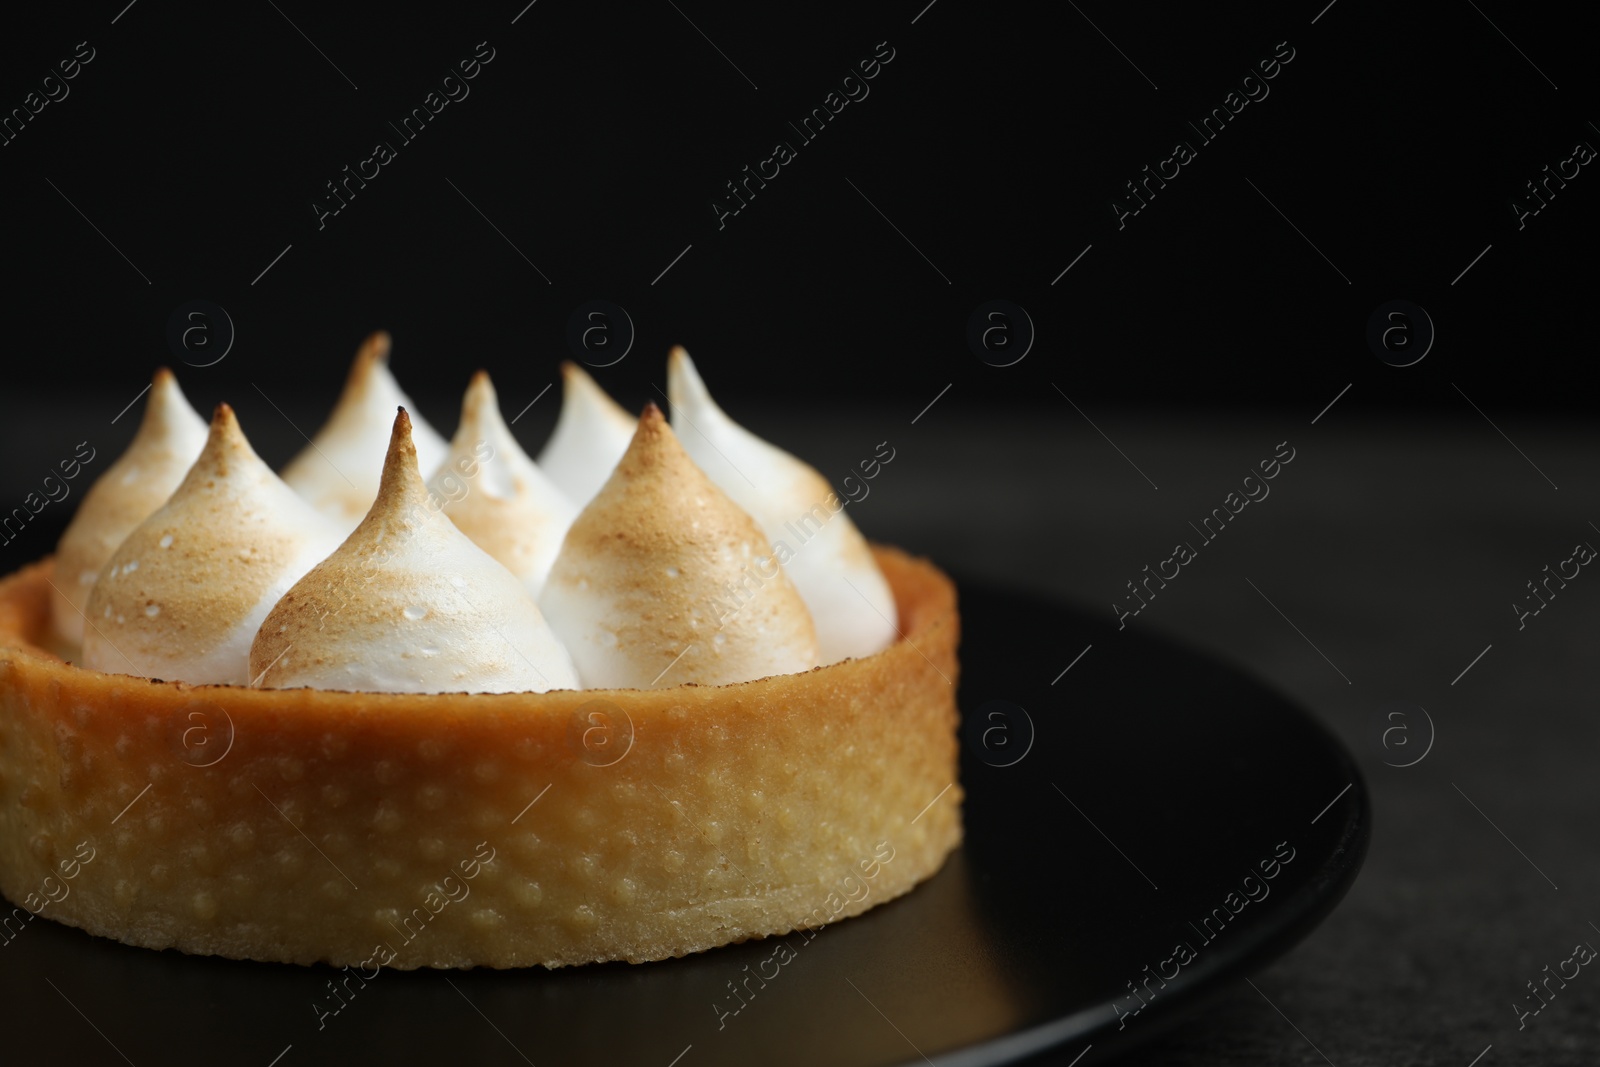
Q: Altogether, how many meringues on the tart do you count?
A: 8